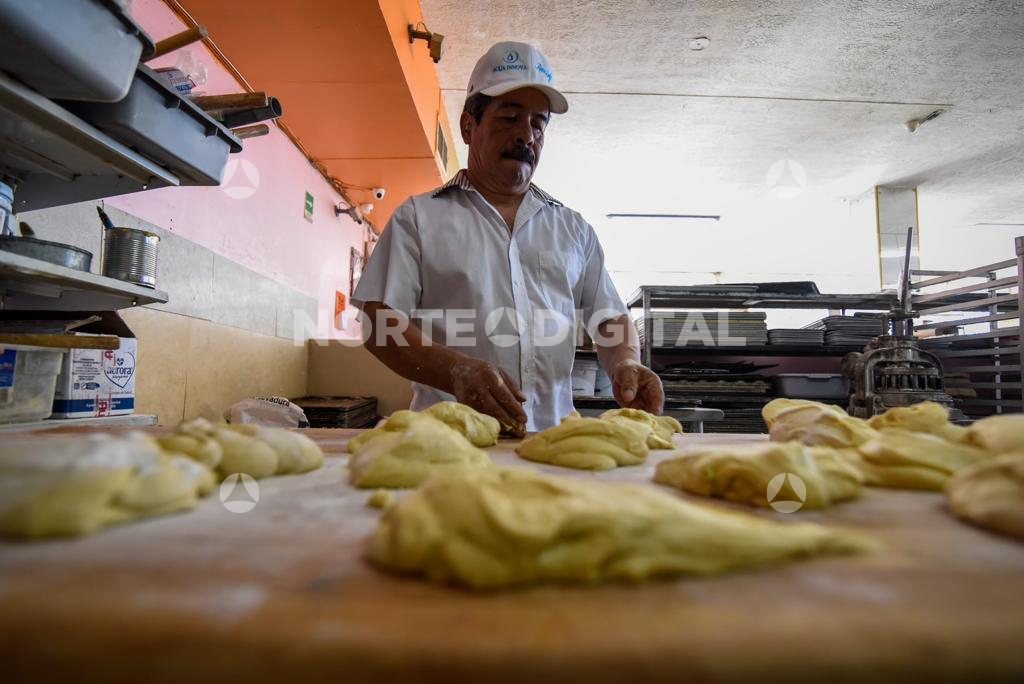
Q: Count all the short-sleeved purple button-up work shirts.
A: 0